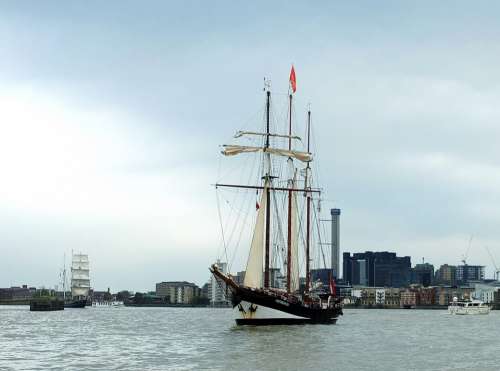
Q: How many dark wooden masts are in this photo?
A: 3